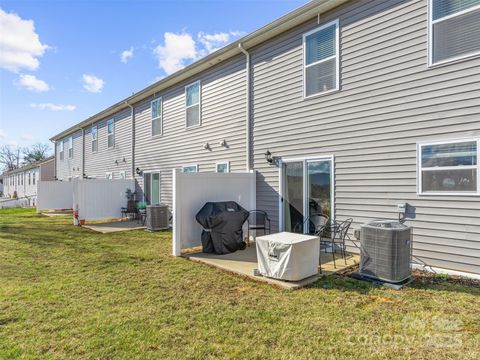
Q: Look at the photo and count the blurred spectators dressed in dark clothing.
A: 0